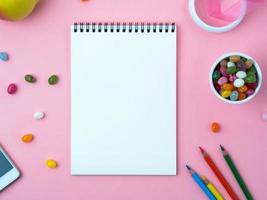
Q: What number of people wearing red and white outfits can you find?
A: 0